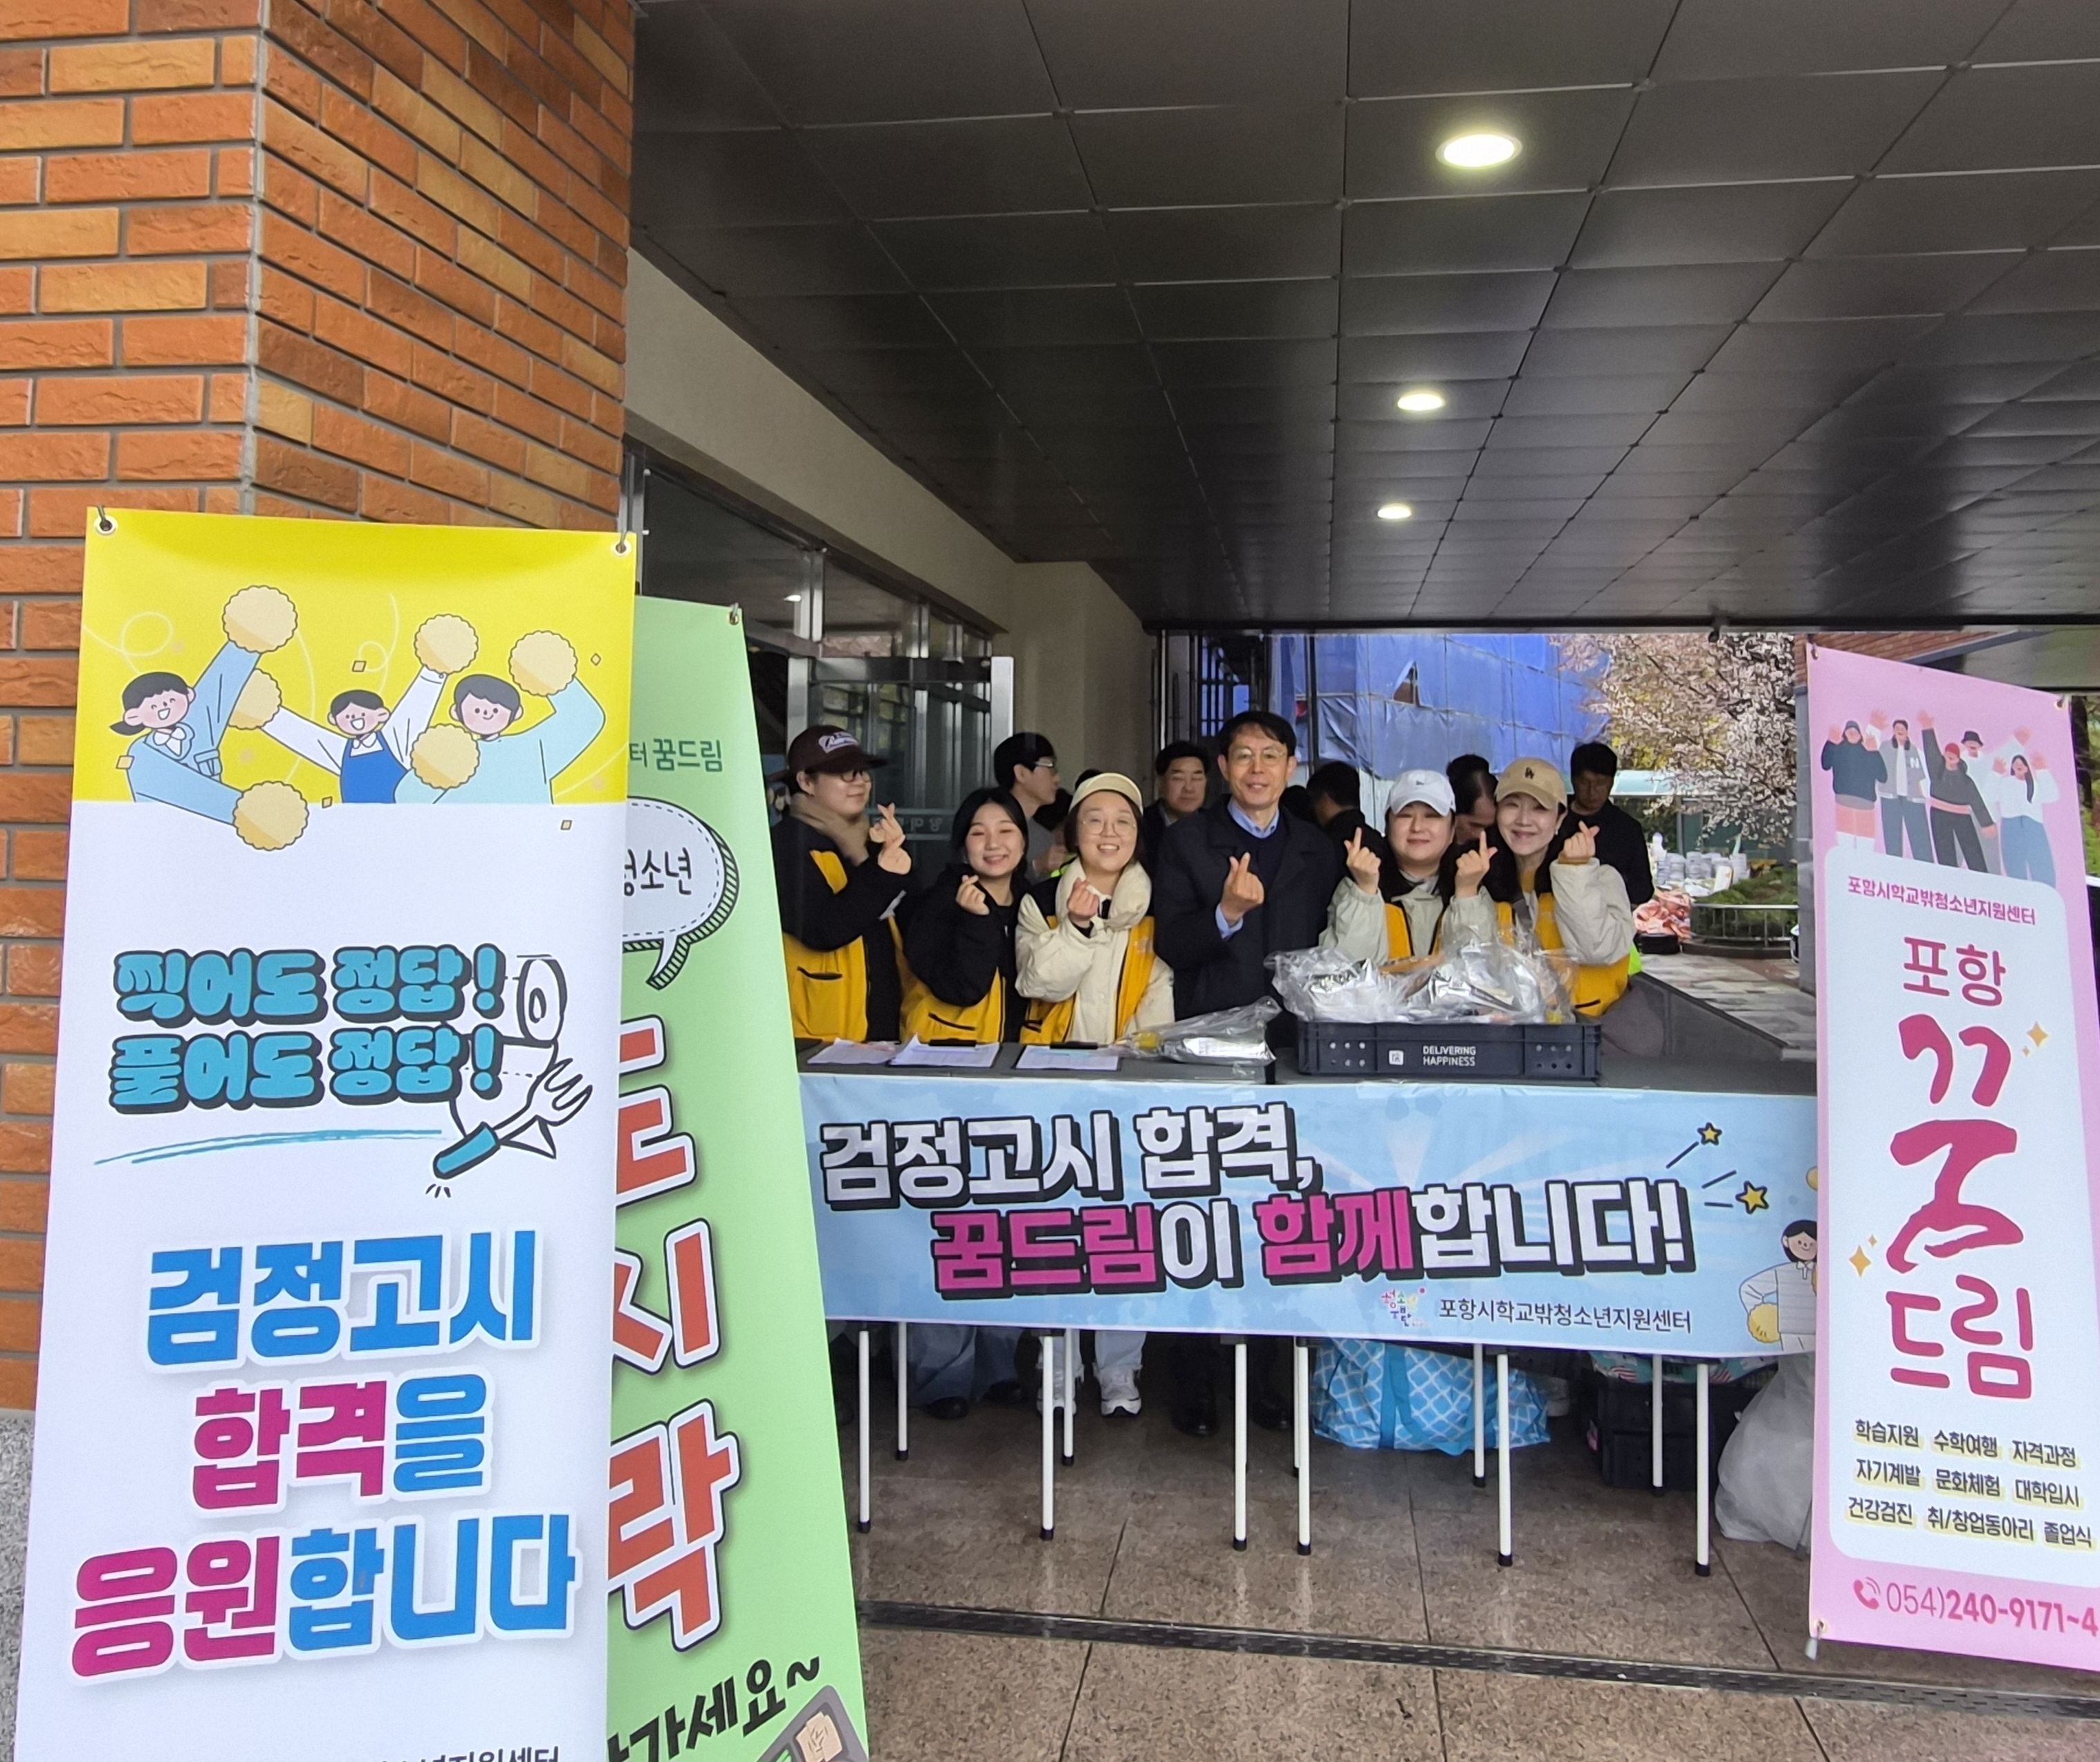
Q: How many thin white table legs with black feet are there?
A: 11